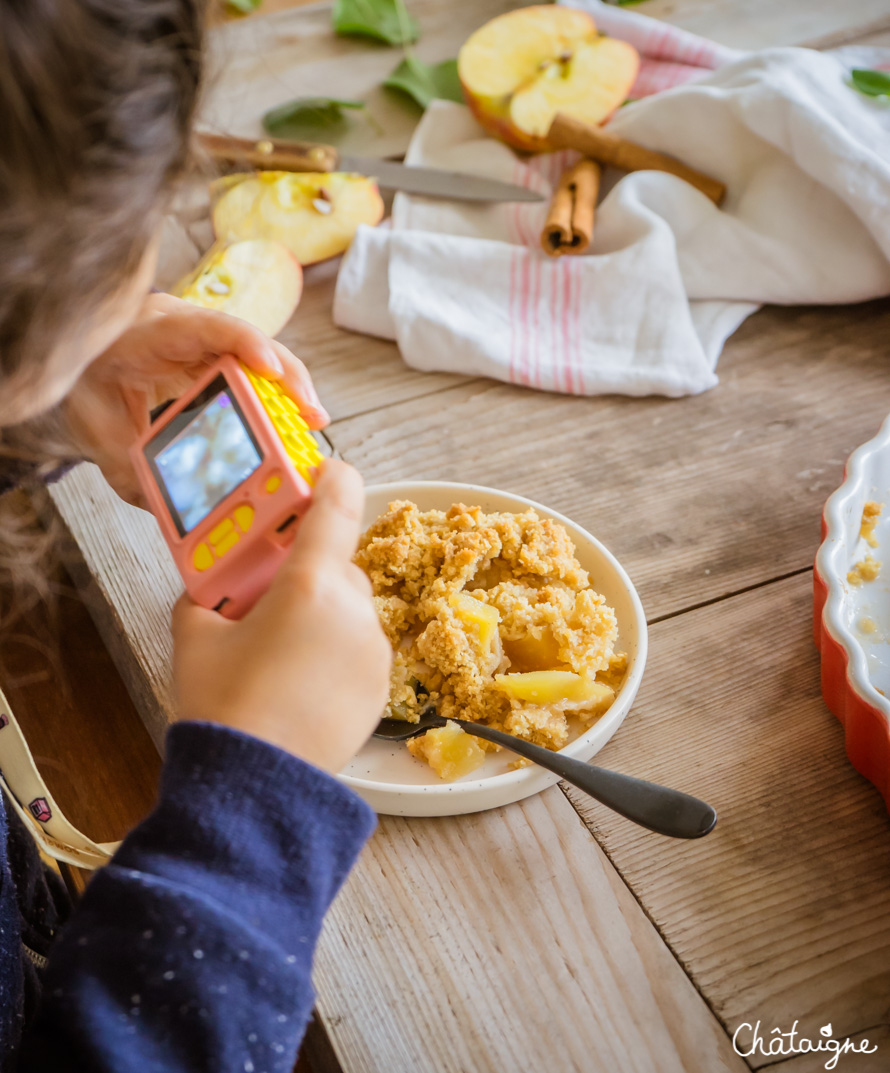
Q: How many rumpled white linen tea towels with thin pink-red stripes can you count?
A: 1